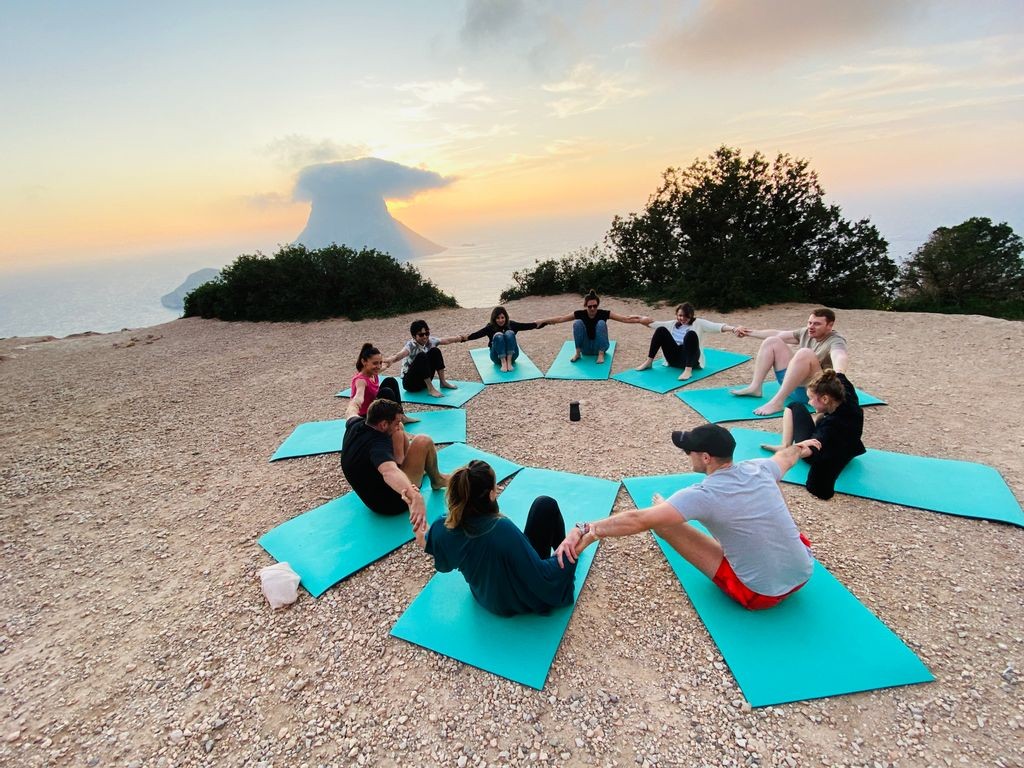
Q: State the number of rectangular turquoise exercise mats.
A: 10